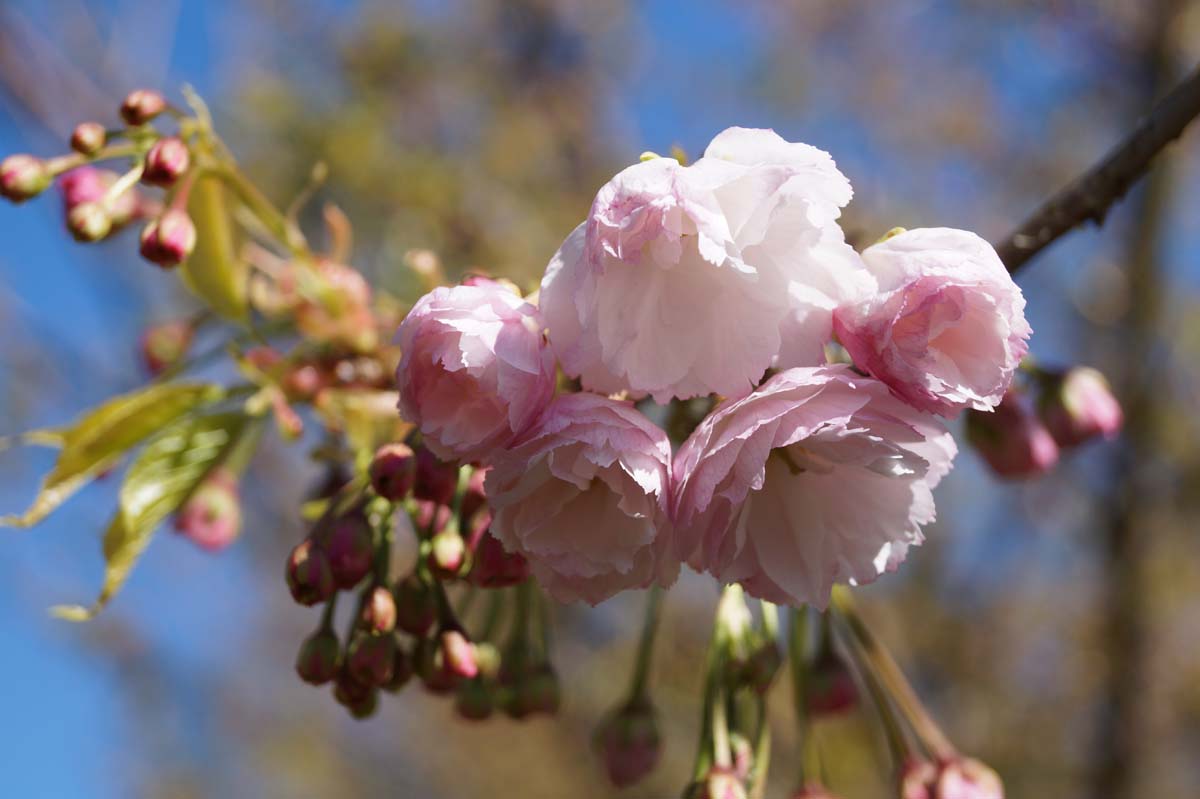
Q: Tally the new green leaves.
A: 3